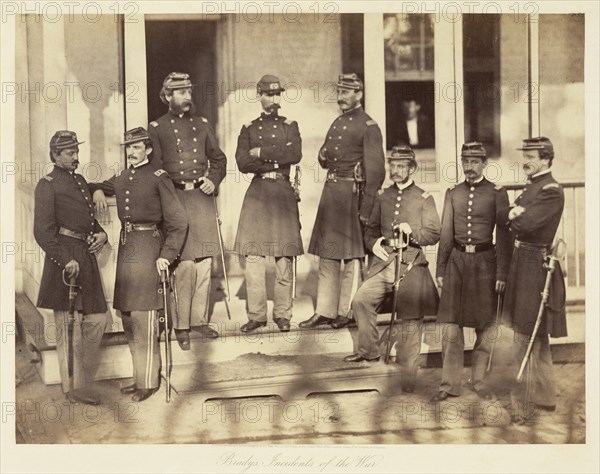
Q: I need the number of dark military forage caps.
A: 8